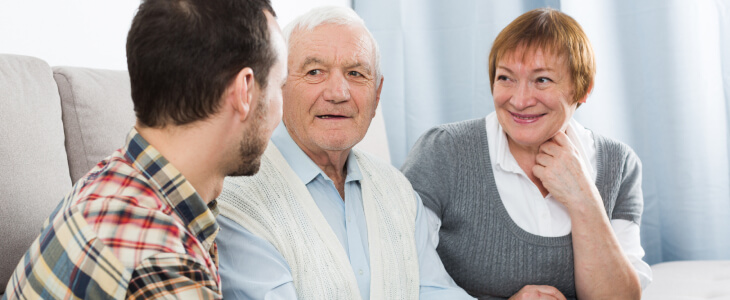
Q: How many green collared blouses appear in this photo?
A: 0